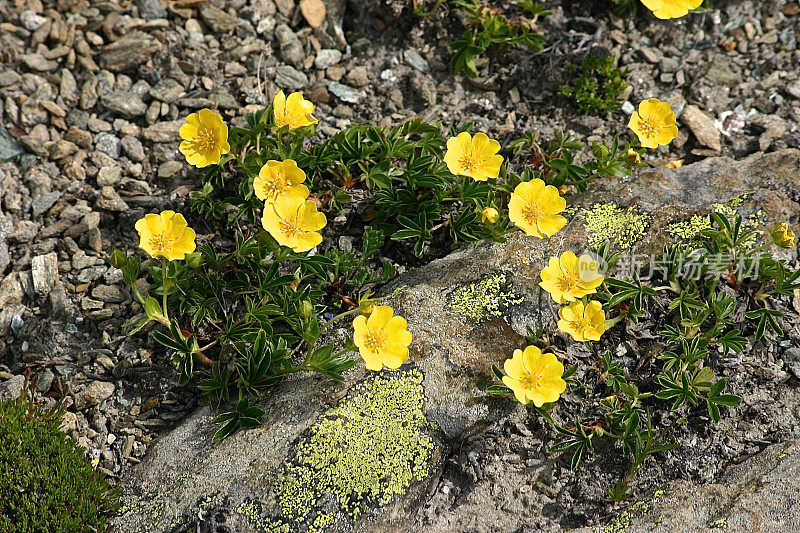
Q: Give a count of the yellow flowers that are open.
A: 13